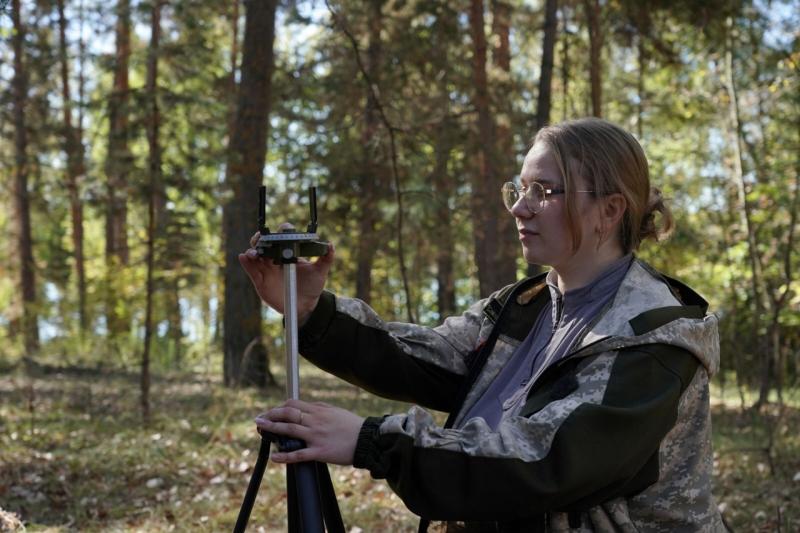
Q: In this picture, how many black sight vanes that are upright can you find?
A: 2